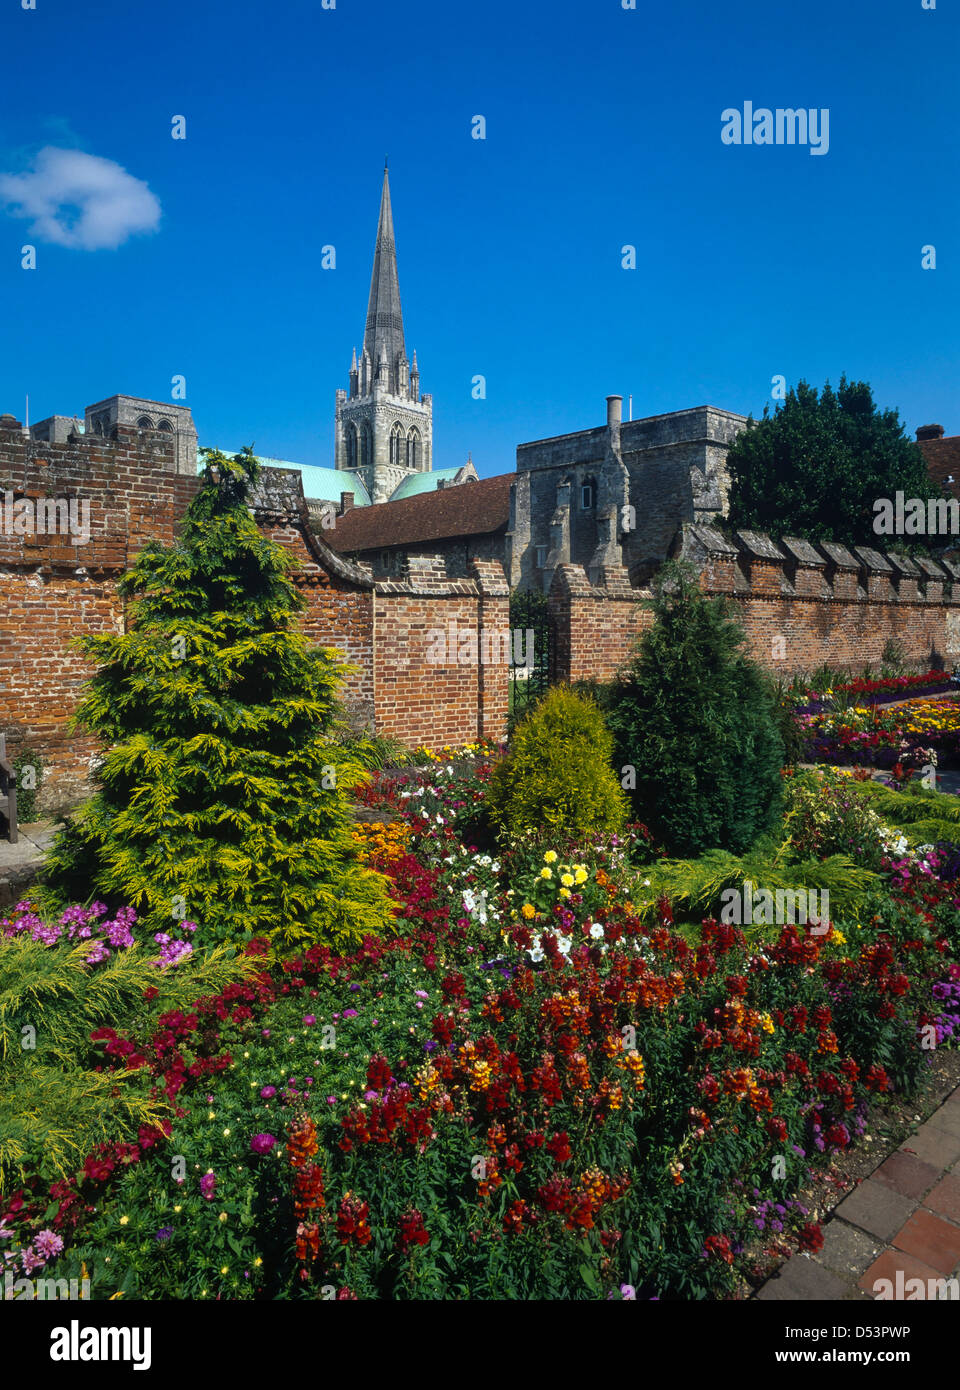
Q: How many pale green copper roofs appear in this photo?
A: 2